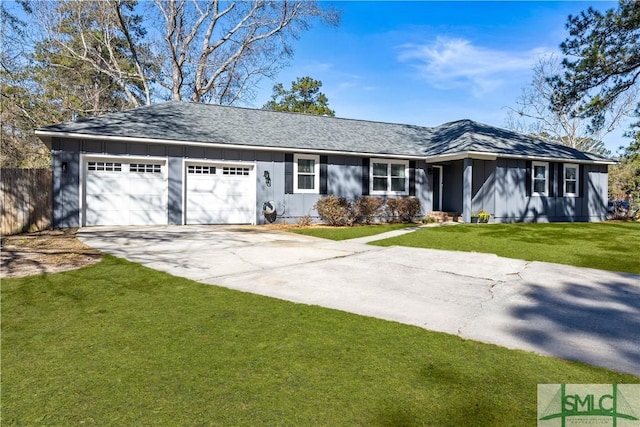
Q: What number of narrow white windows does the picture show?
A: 3